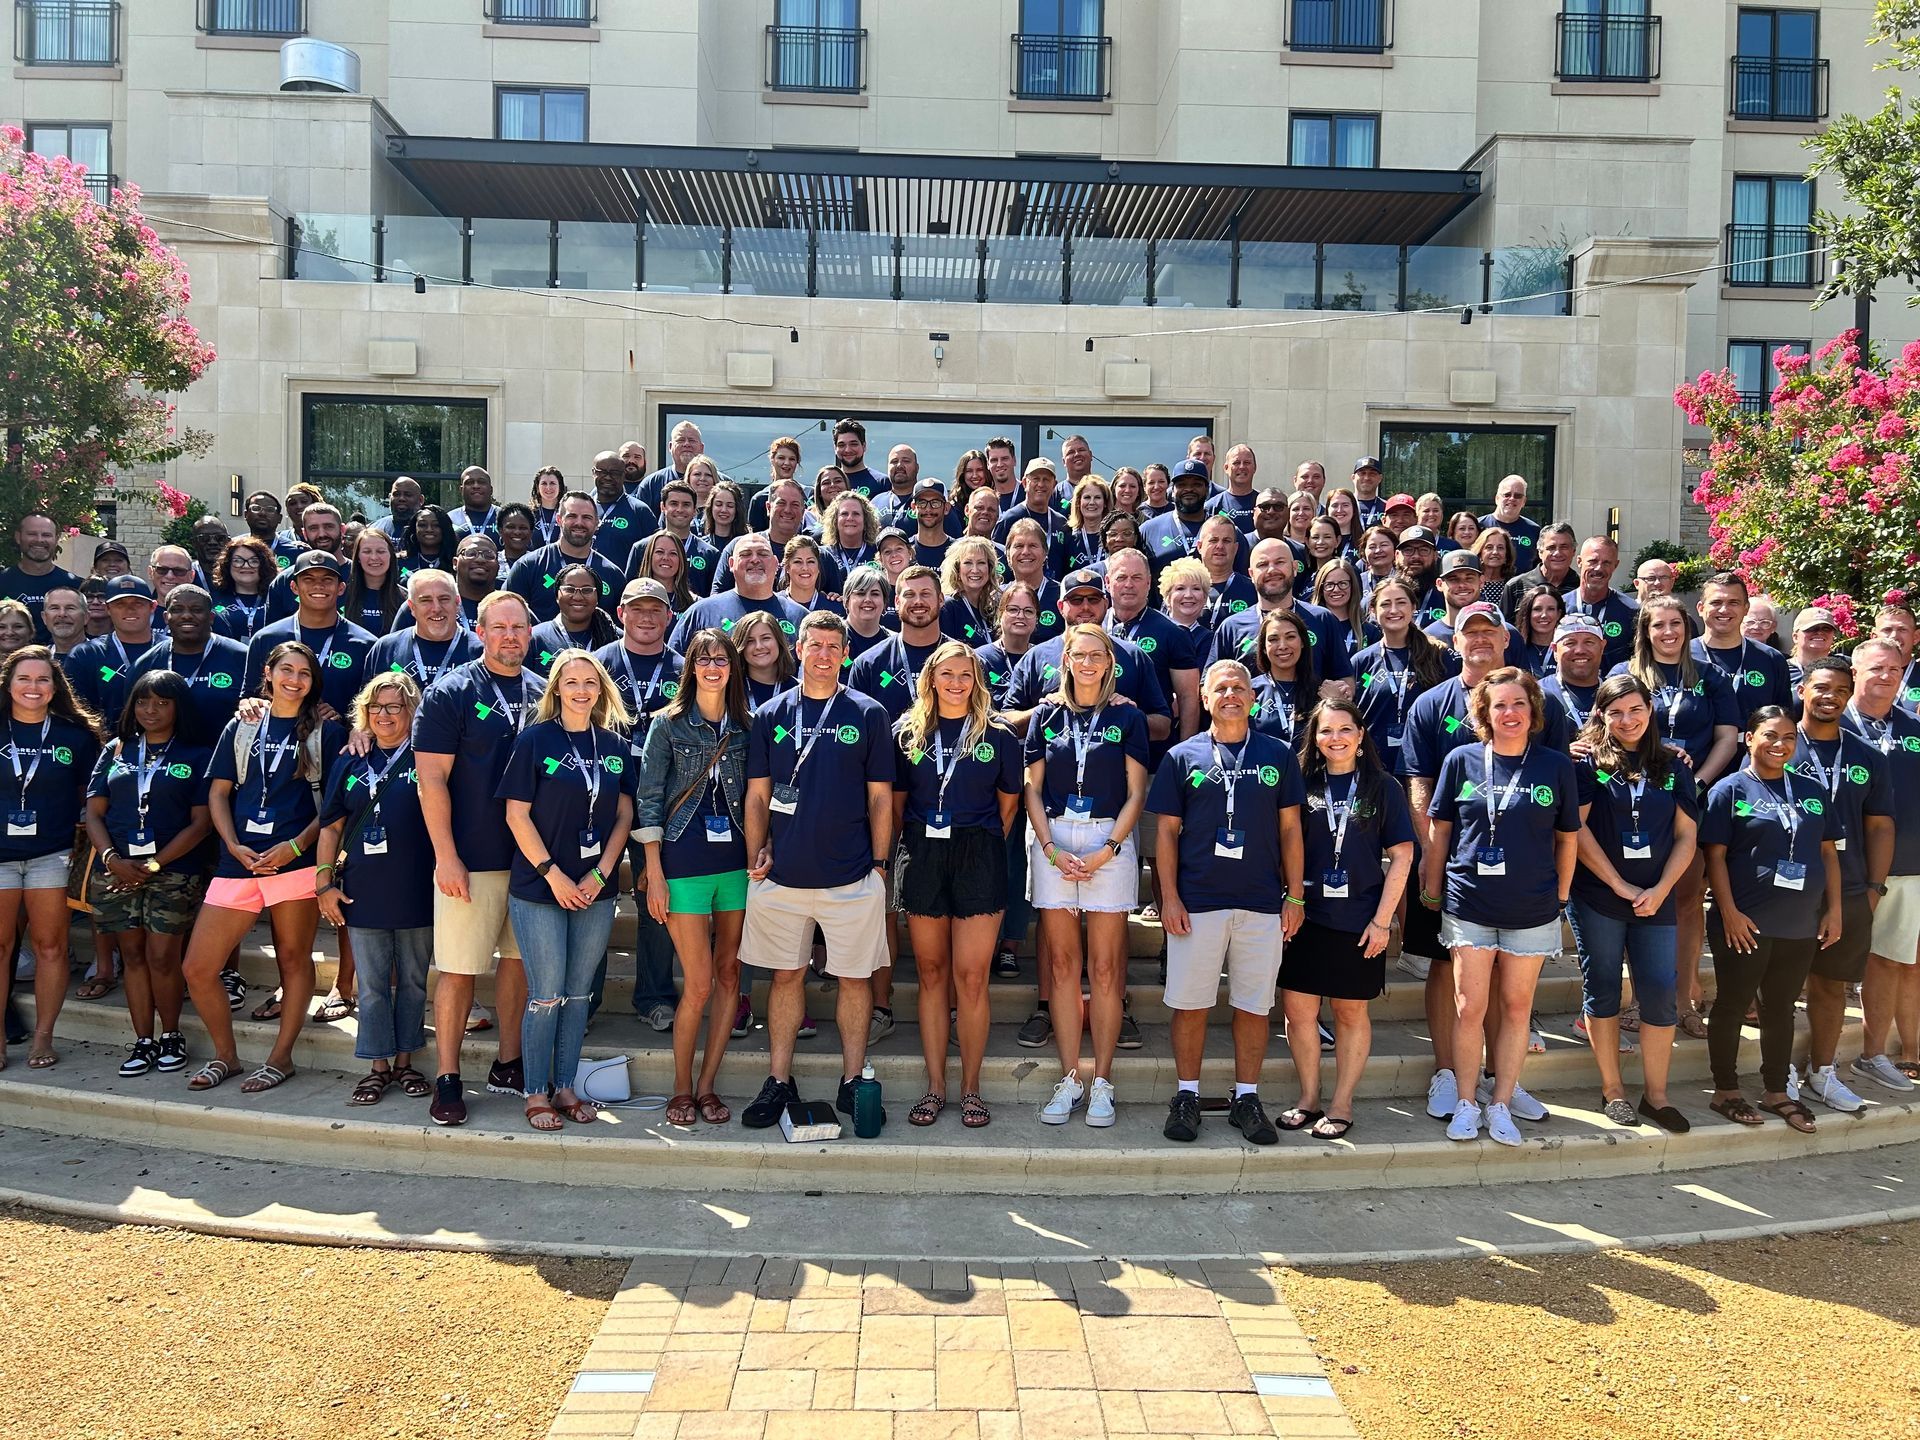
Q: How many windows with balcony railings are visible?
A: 11